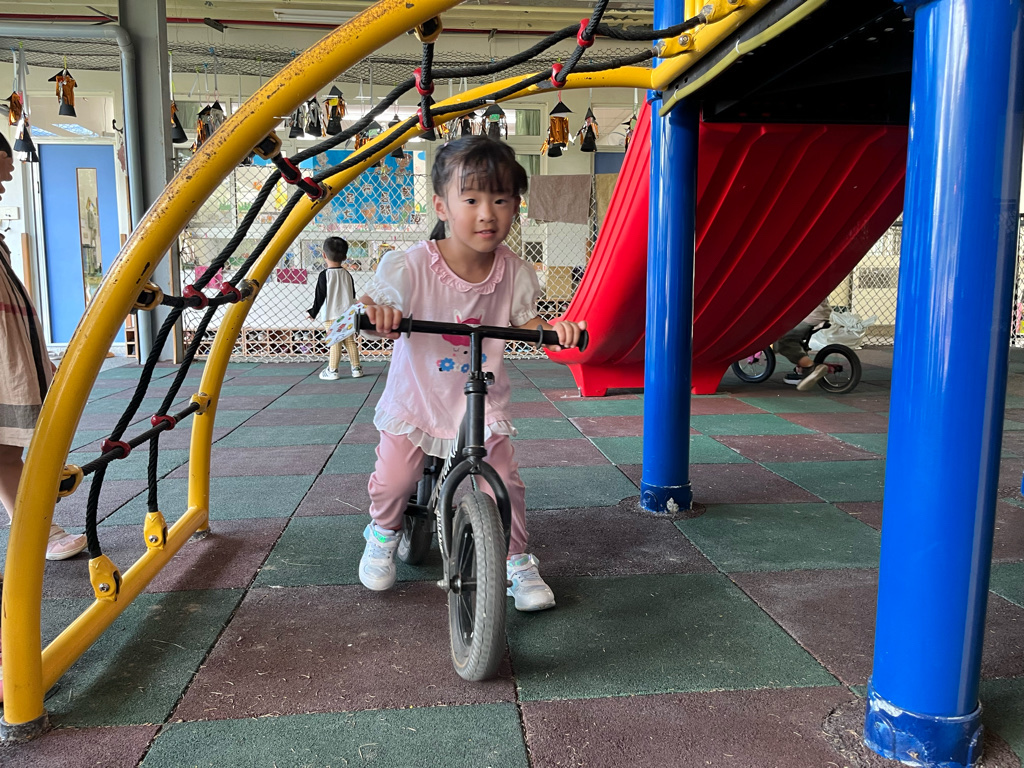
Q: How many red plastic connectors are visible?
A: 10